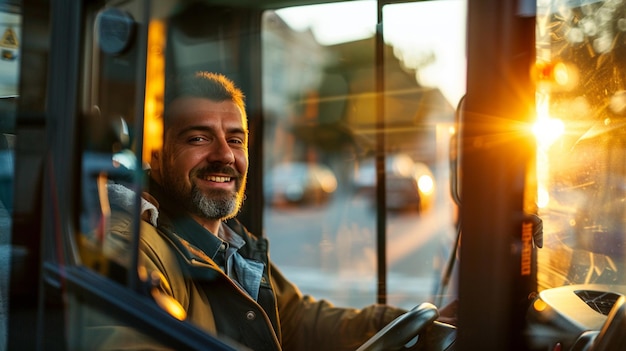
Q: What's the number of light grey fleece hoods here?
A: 1